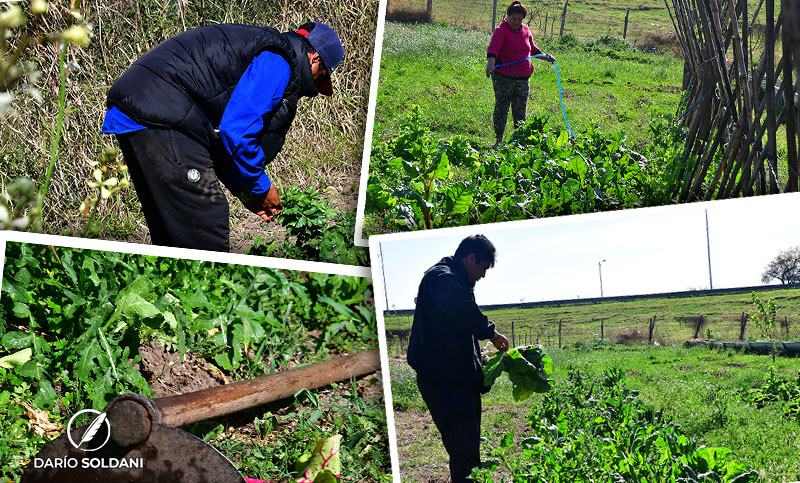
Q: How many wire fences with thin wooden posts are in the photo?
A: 2